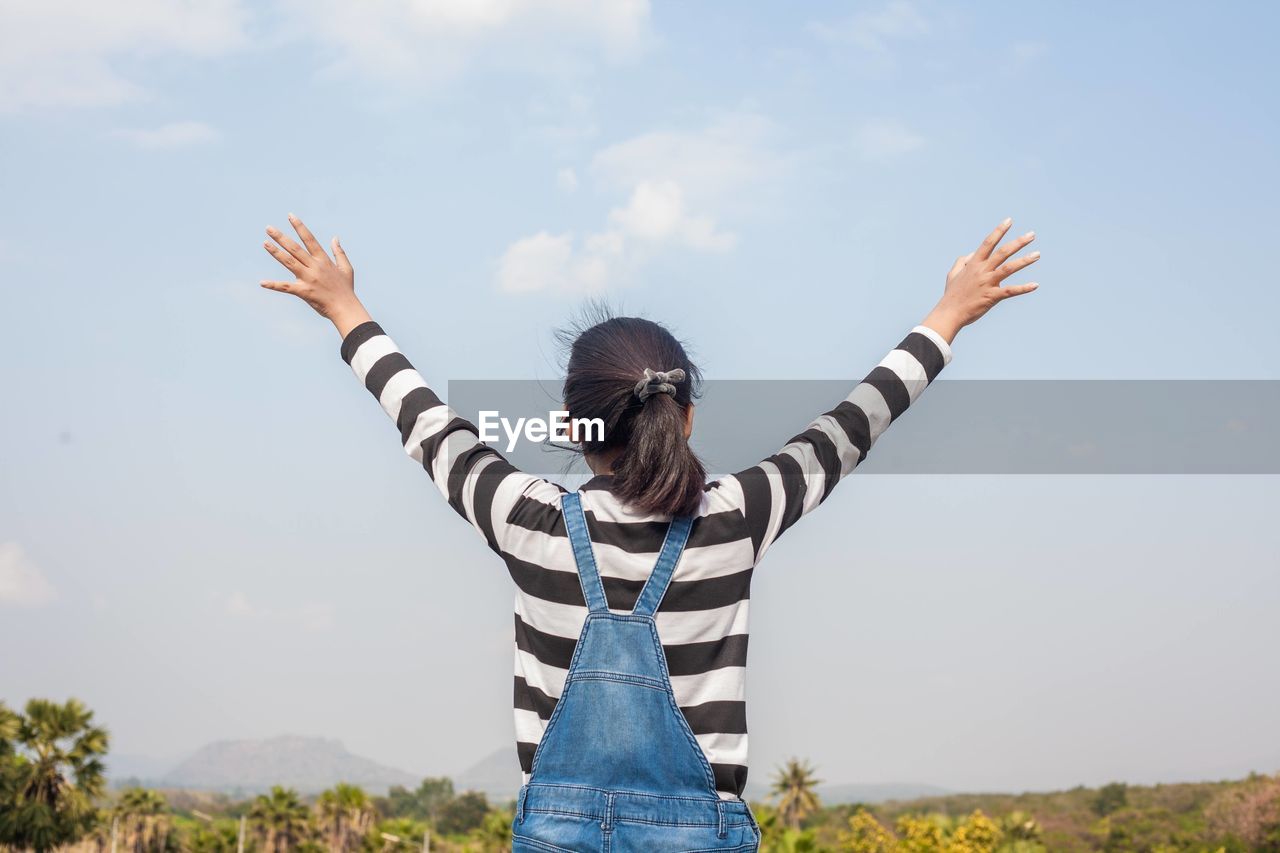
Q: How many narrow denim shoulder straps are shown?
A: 2